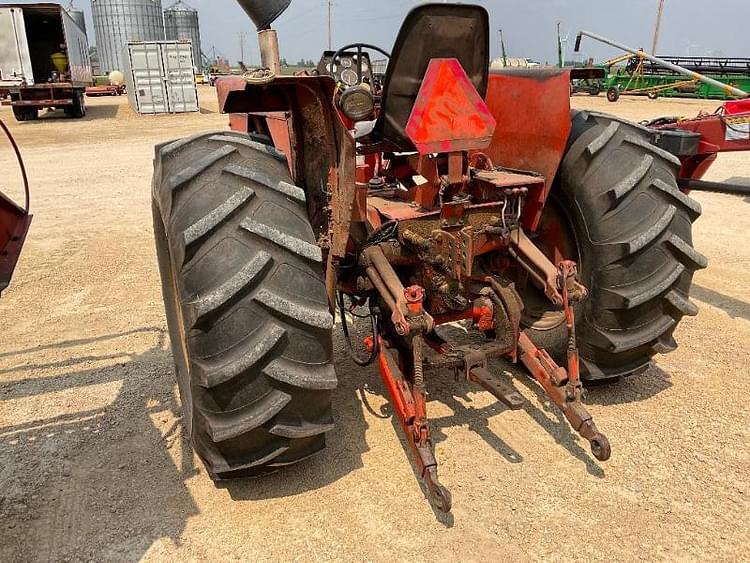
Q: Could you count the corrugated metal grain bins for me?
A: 3